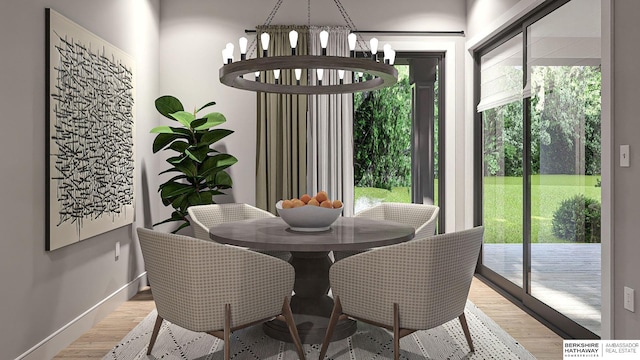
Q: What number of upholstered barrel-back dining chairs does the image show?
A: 4